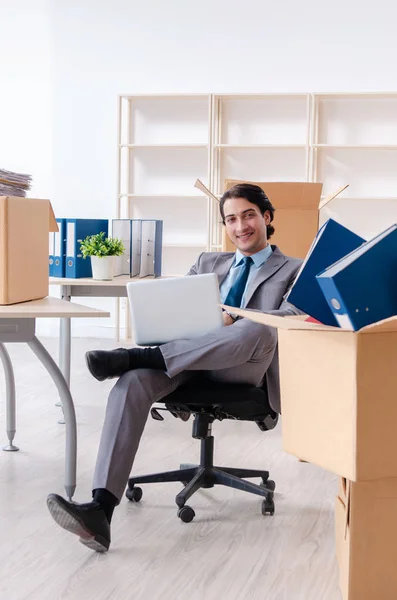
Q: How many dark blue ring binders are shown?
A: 5